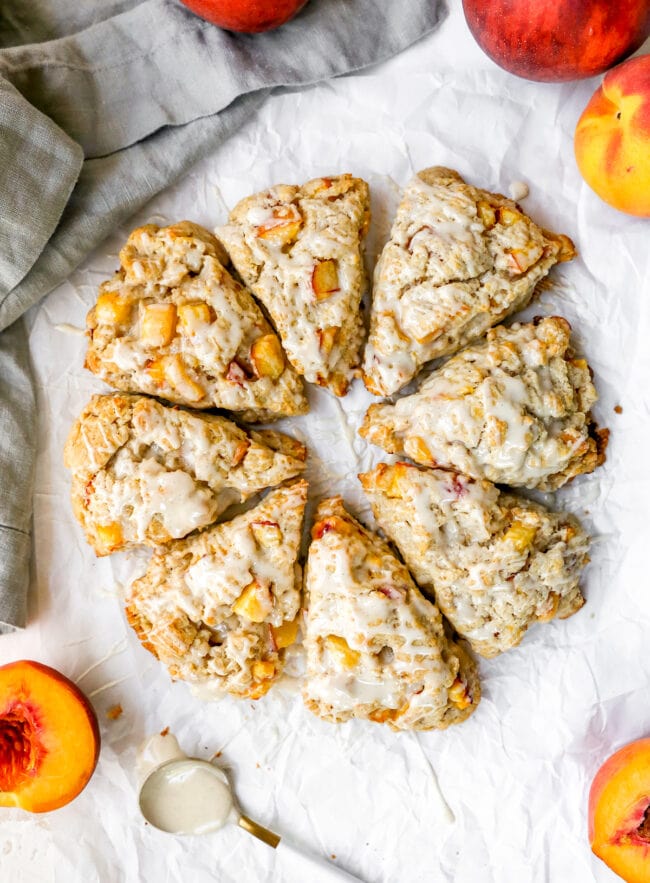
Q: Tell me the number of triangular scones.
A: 8